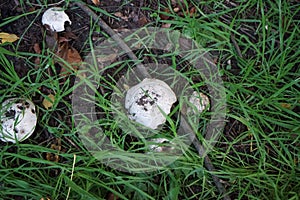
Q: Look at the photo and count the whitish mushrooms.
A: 5